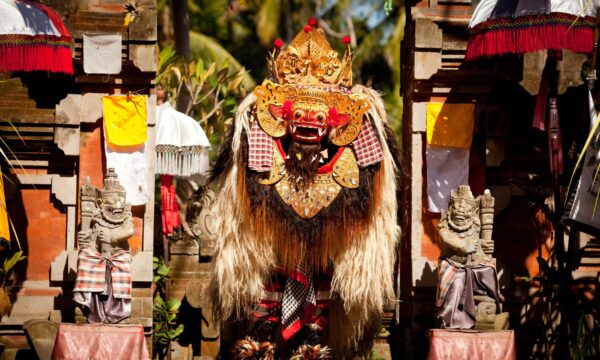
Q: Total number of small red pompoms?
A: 4